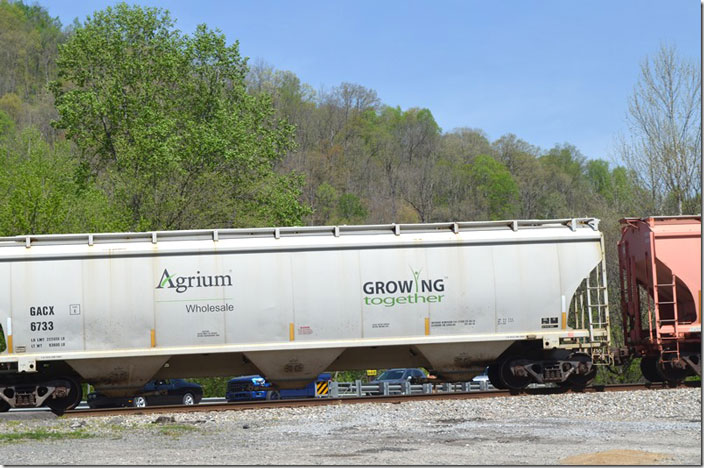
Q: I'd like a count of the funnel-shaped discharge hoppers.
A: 3